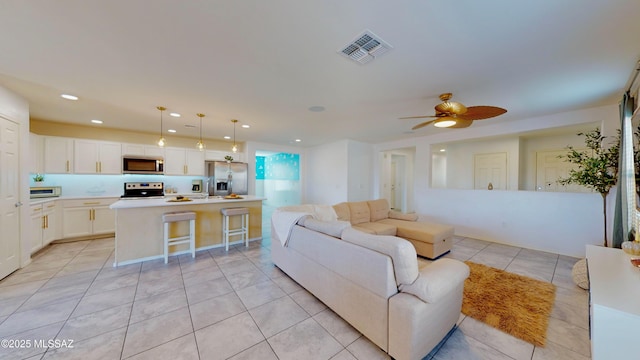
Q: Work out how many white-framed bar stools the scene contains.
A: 2